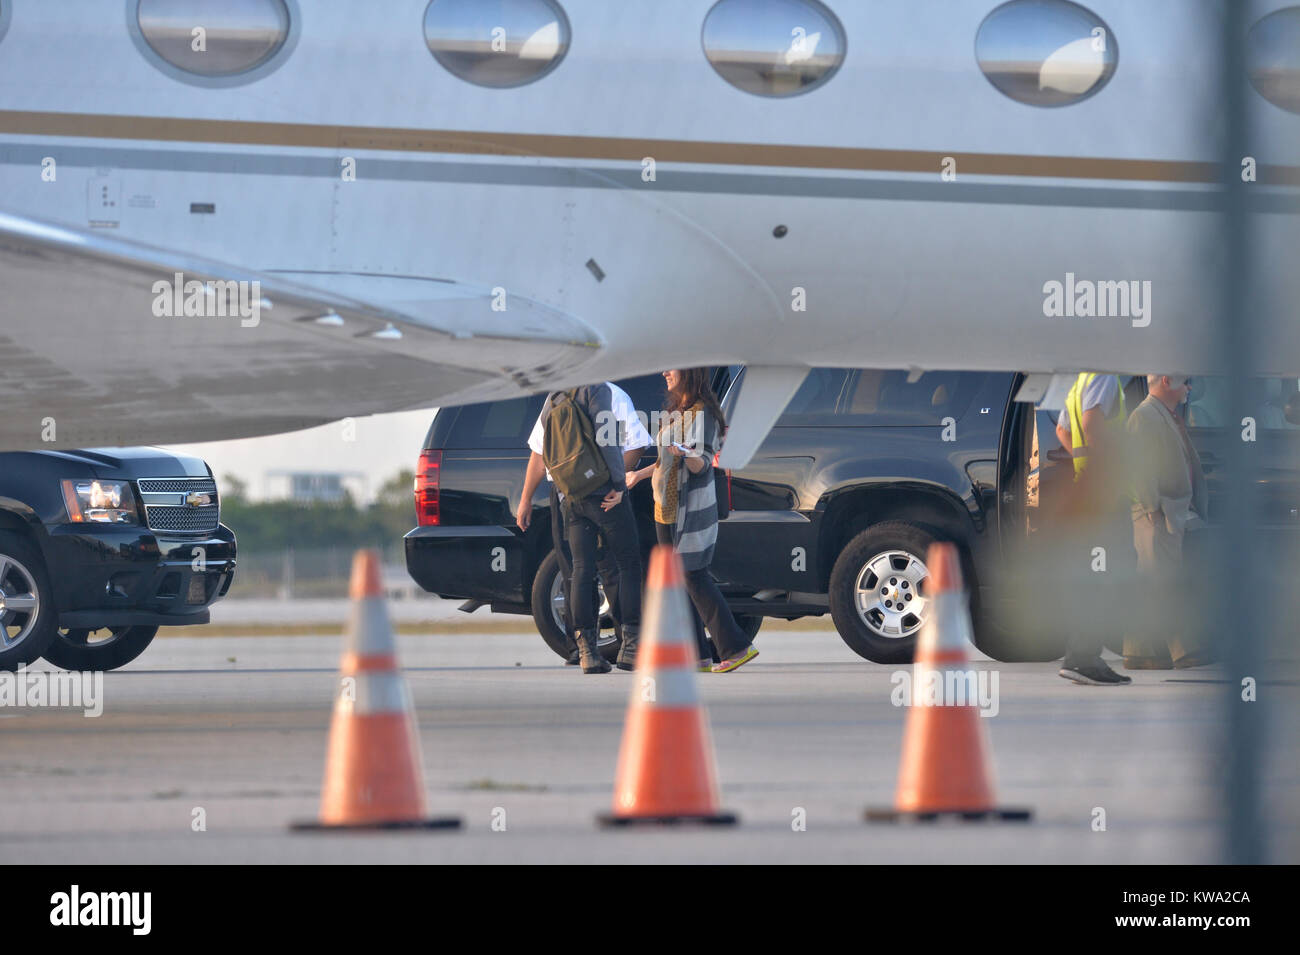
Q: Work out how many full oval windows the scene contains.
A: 4